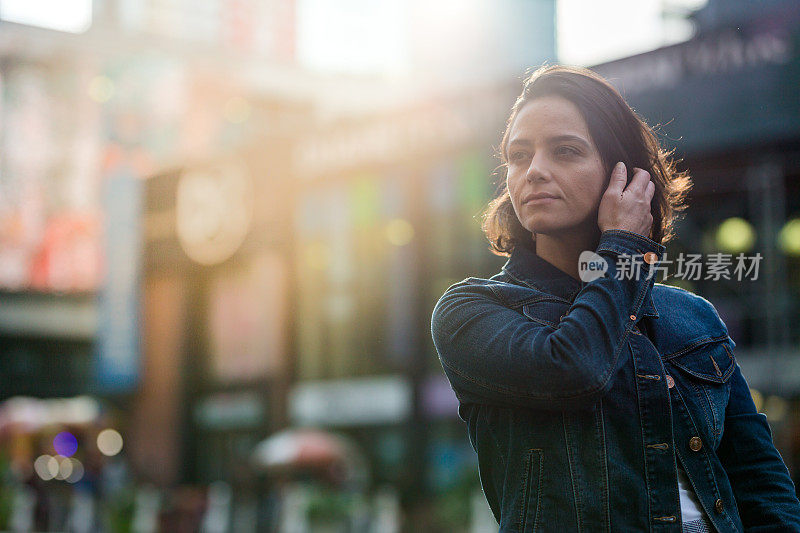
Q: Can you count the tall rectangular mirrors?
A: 0